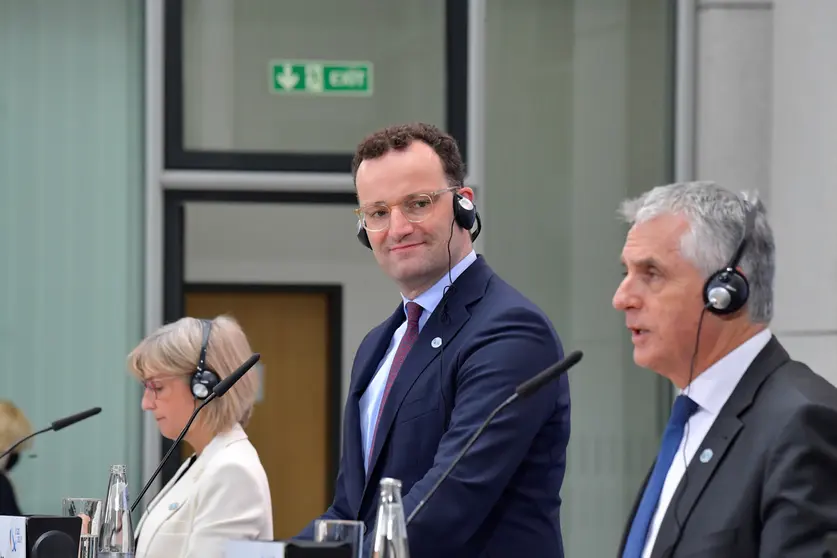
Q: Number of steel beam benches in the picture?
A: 0